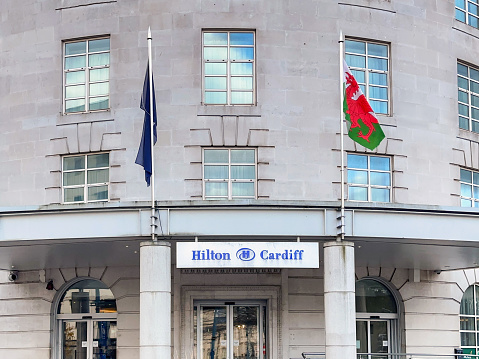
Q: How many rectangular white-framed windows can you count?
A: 9